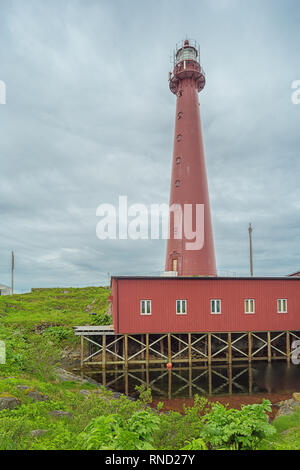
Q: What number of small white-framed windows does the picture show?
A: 5